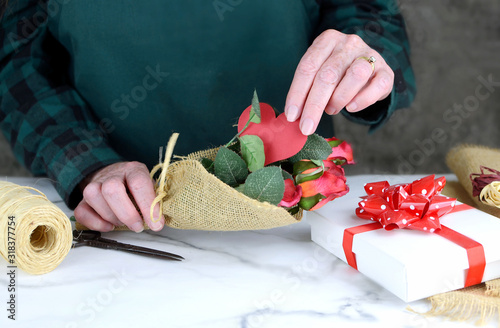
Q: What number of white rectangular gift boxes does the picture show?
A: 1